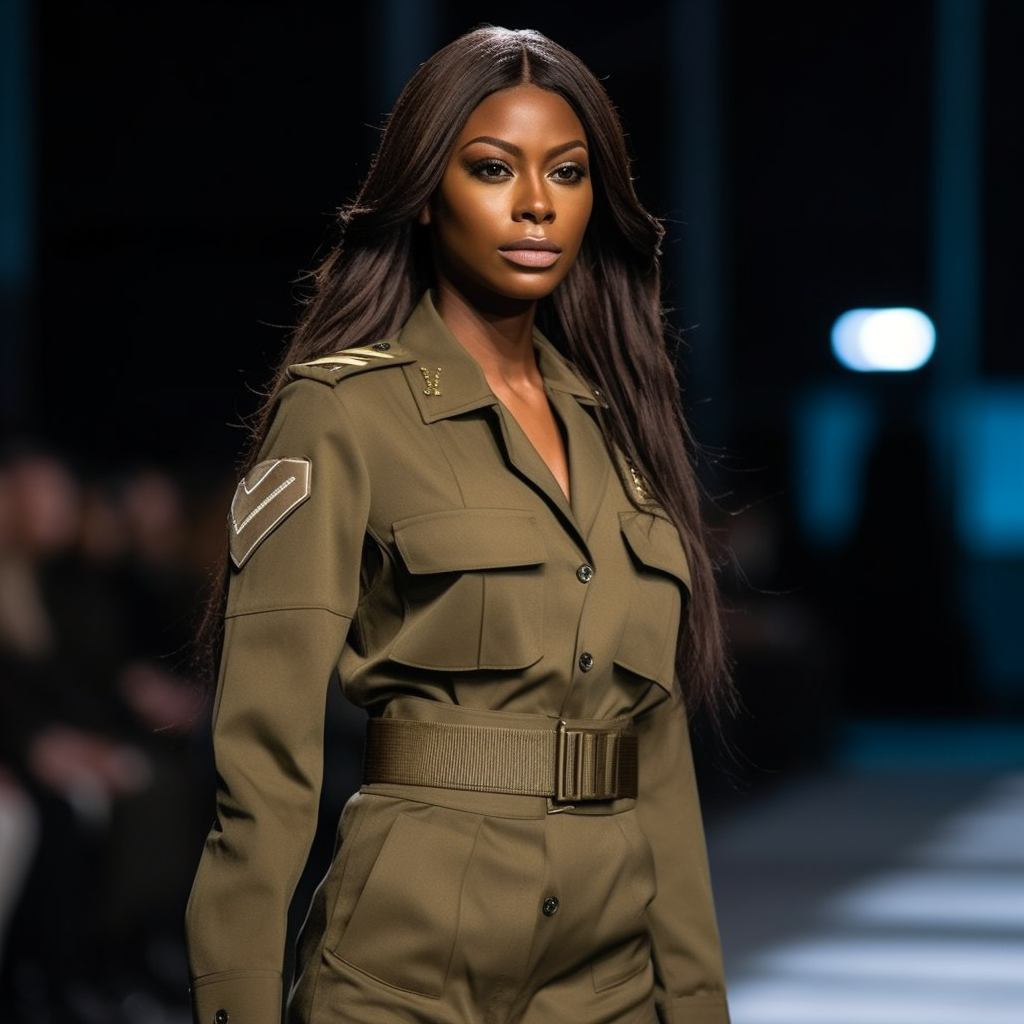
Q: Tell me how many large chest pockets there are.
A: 2